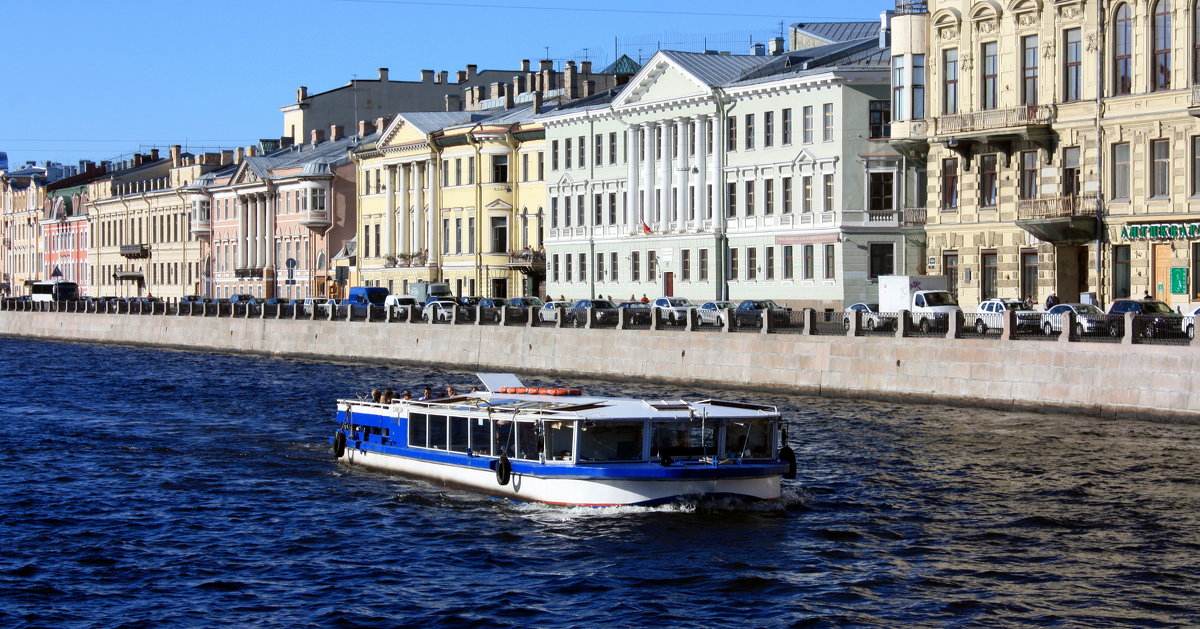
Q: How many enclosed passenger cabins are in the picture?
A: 1